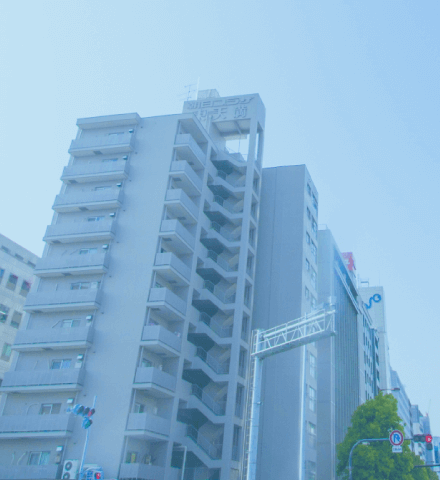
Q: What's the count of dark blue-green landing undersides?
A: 10